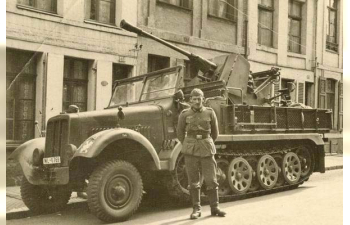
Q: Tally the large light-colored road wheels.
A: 3